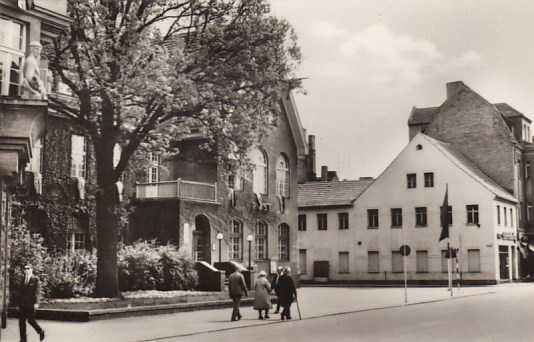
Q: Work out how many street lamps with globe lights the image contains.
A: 2